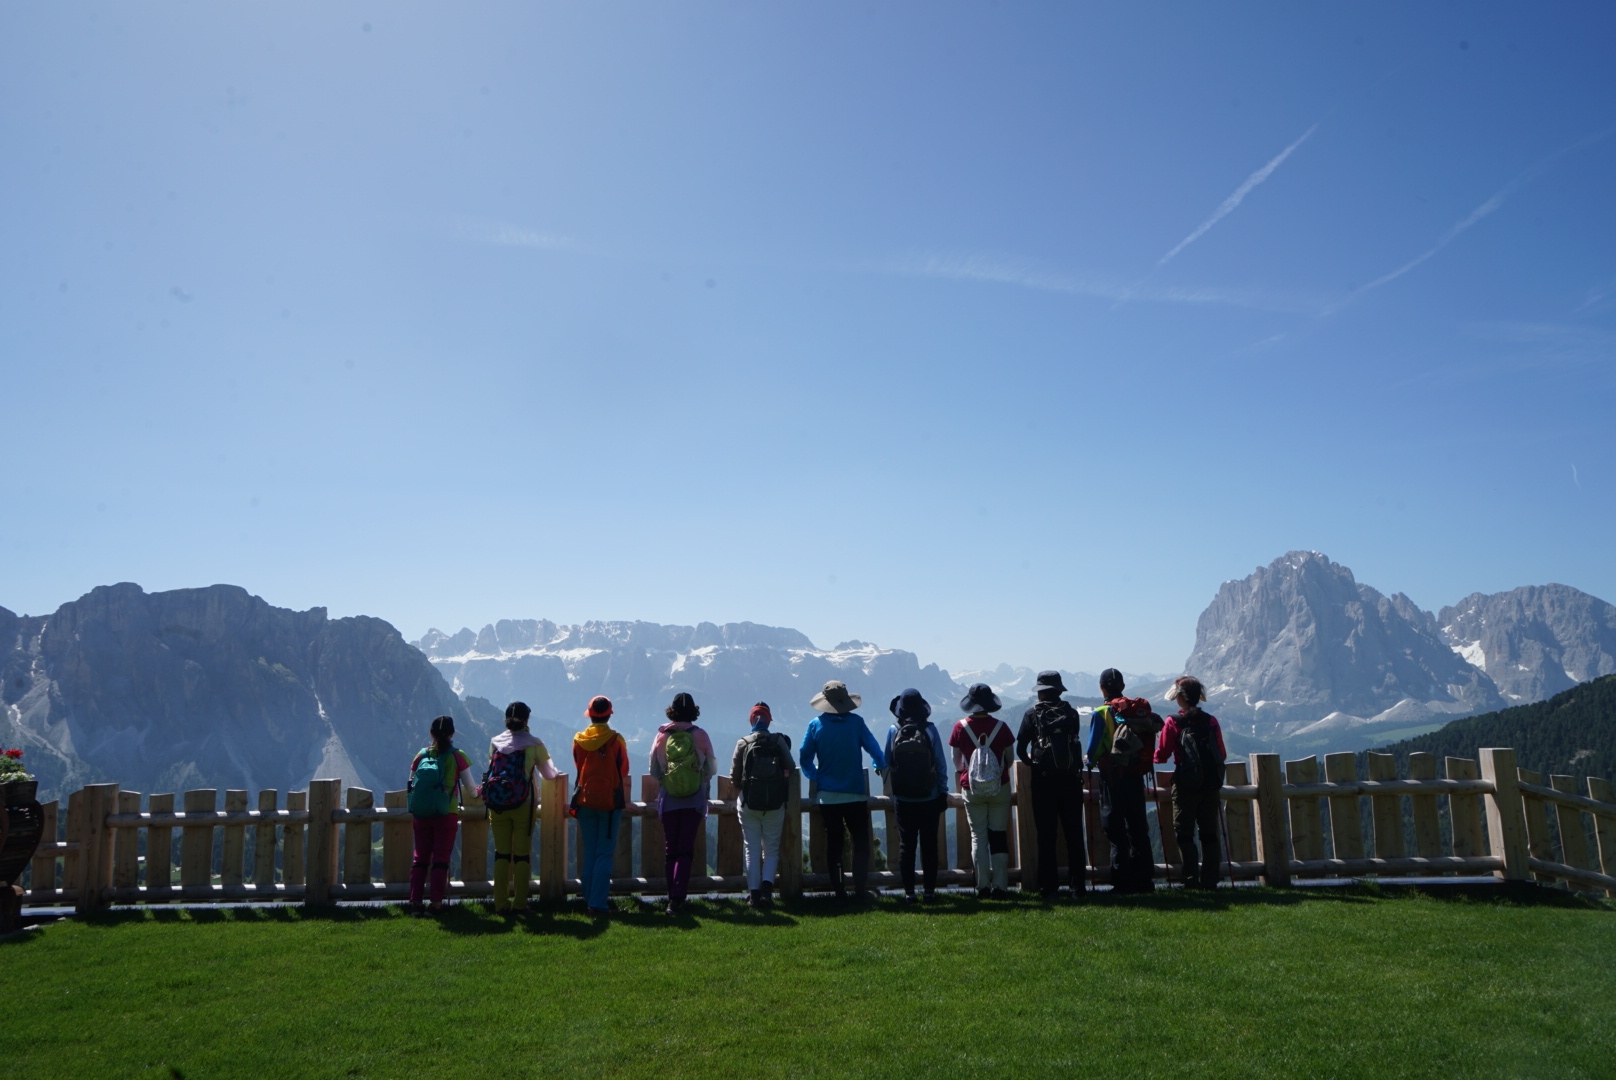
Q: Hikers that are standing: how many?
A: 11